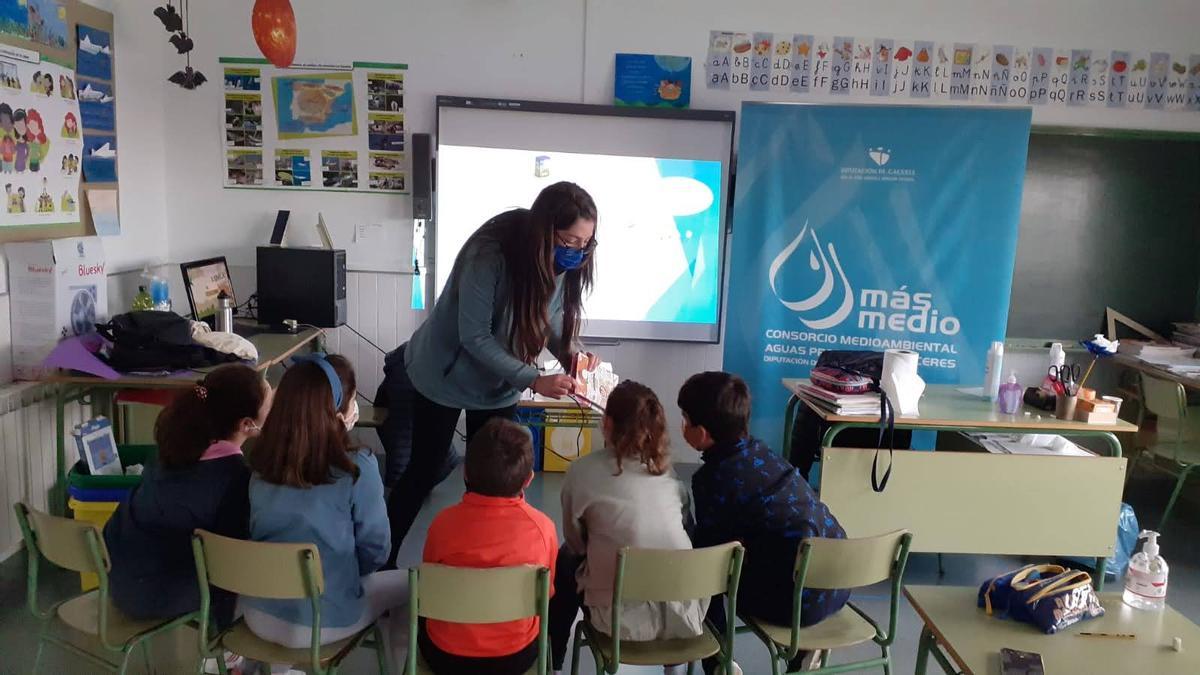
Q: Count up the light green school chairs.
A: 6